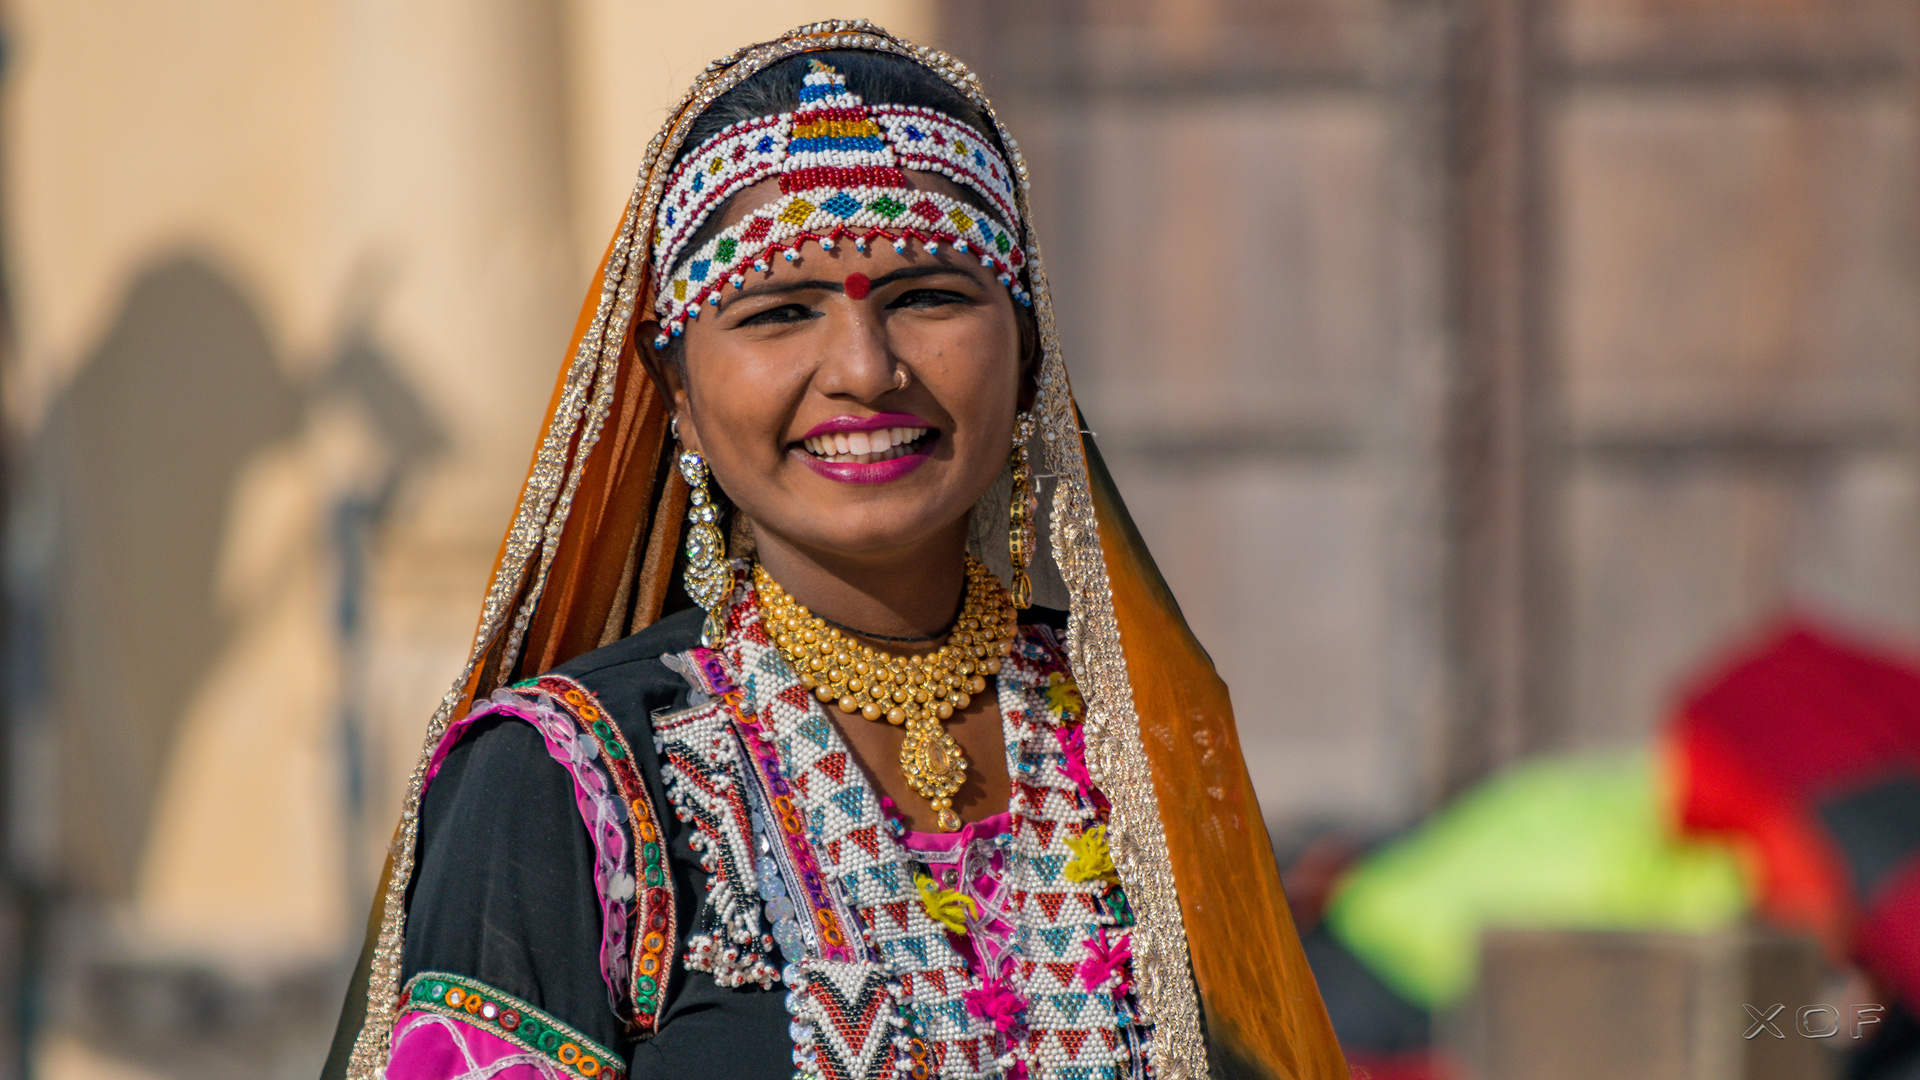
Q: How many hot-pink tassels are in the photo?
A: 3